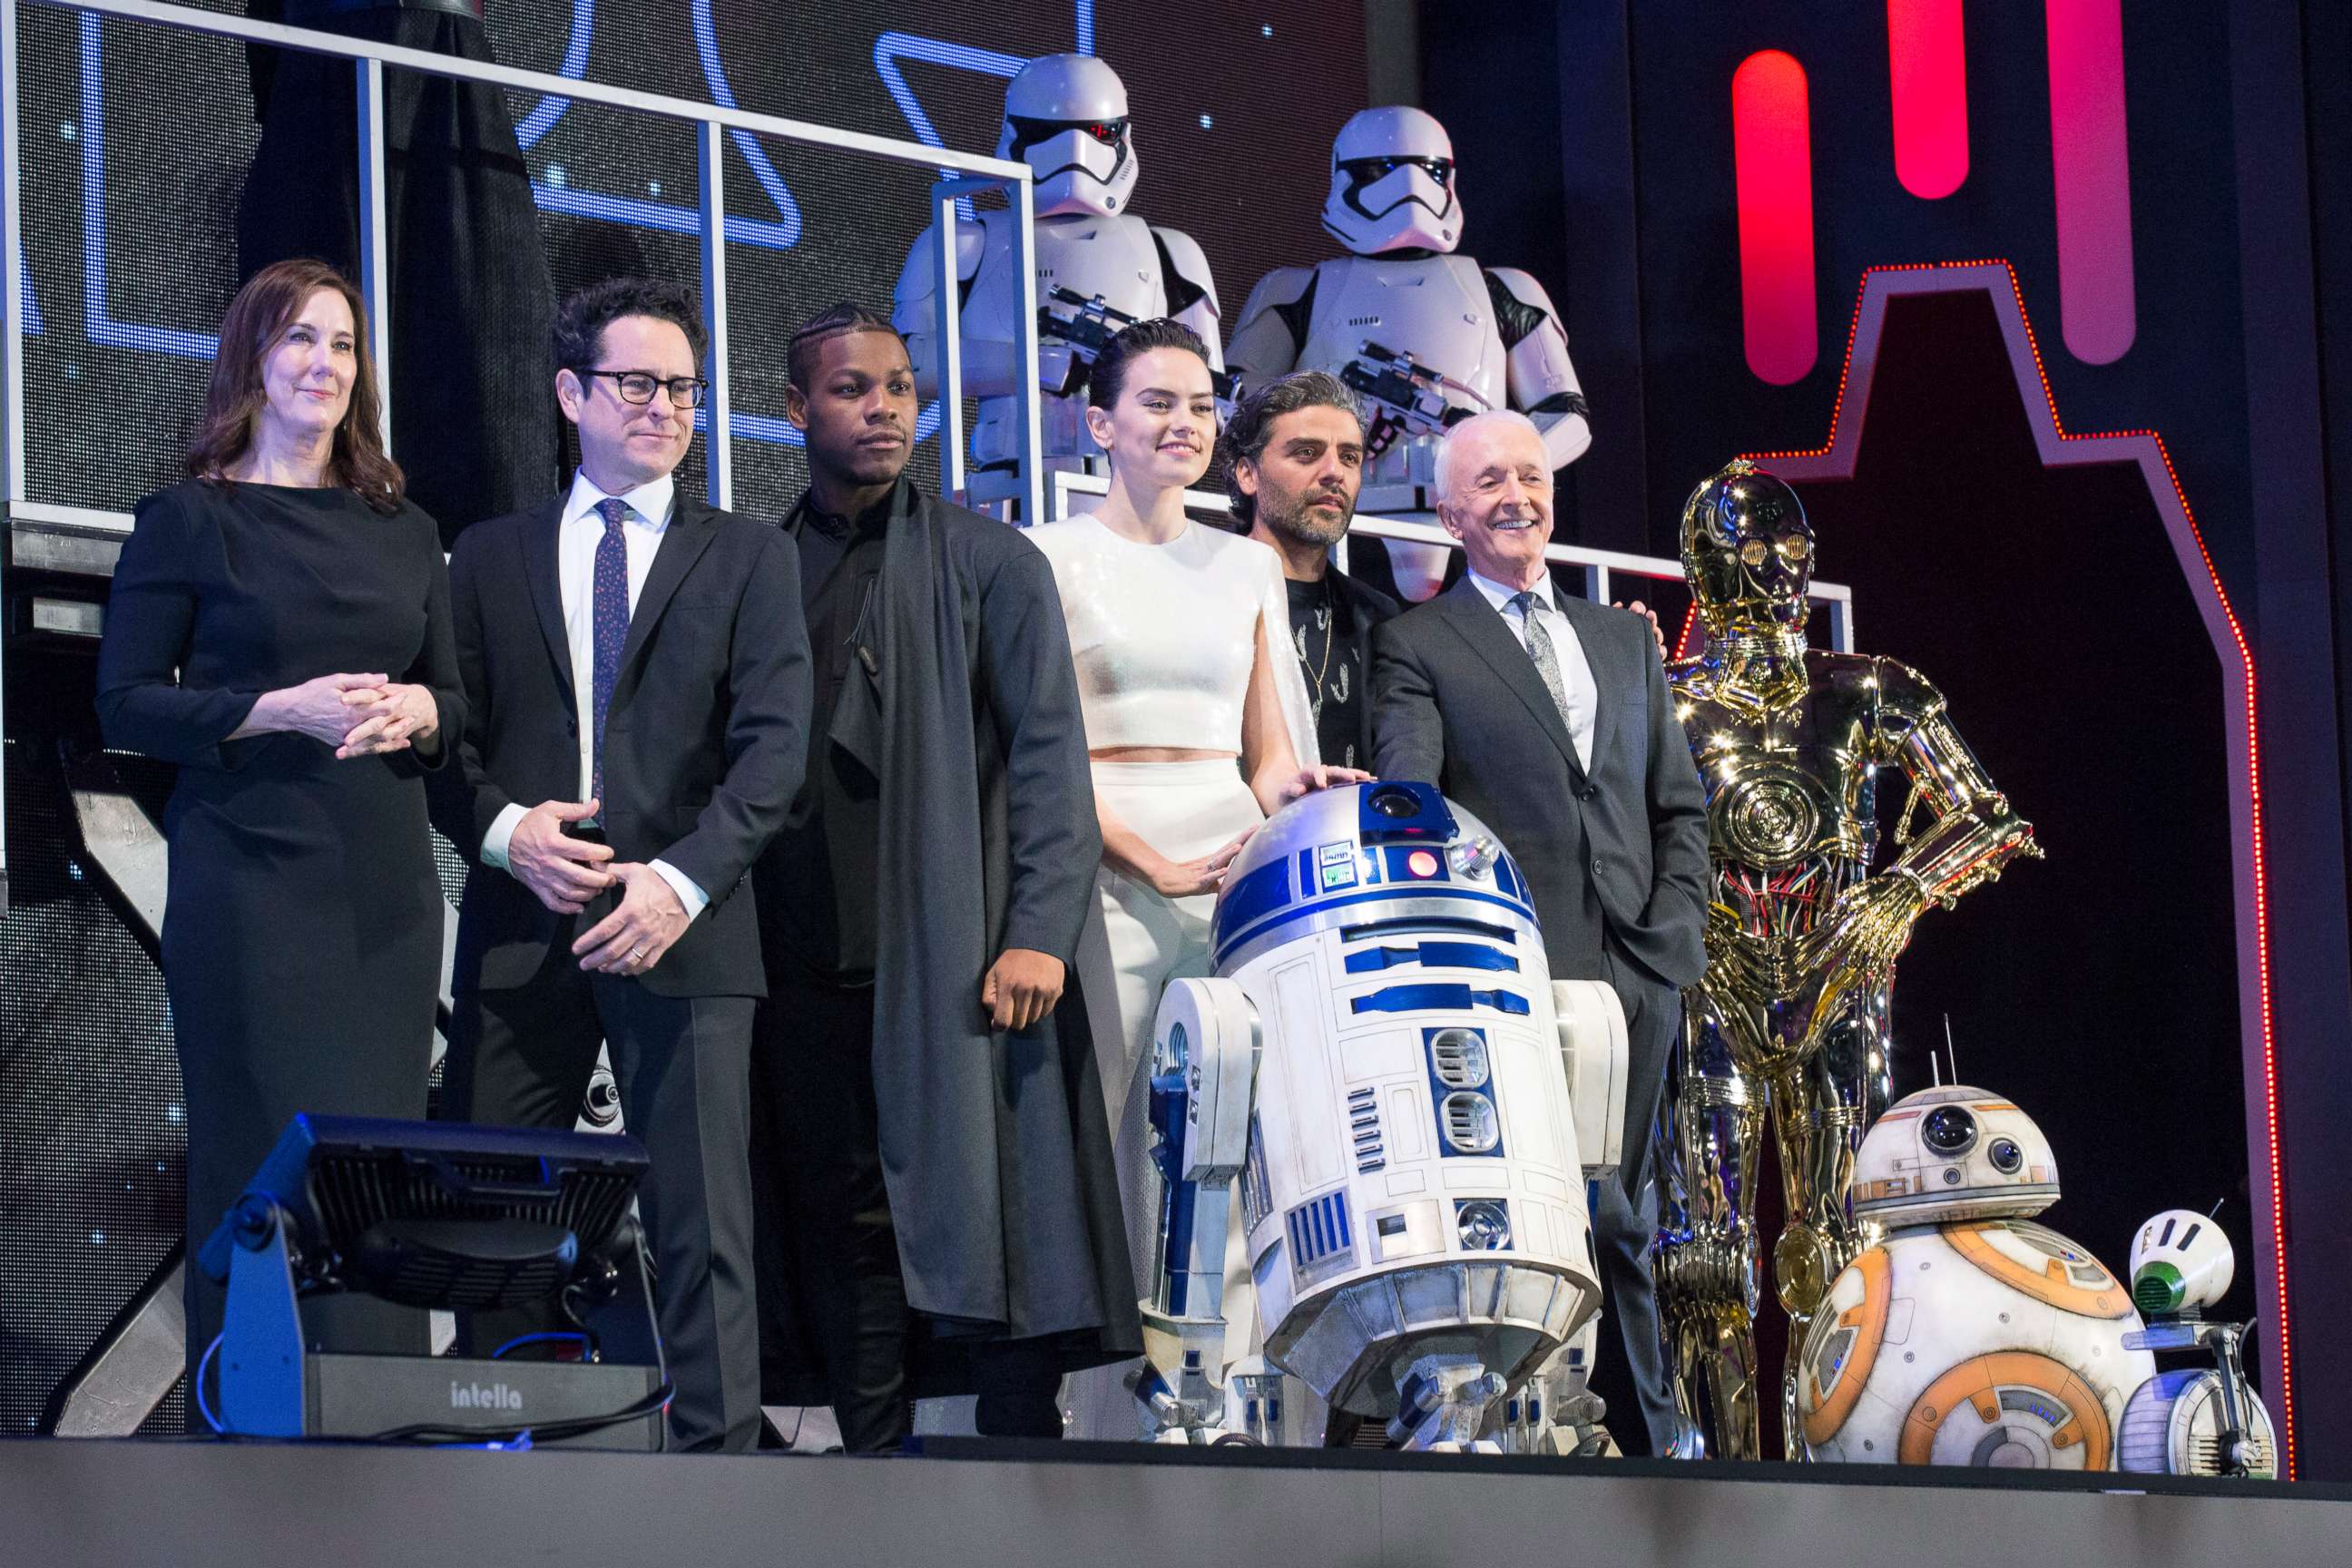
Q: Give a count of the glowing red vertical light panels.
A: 3